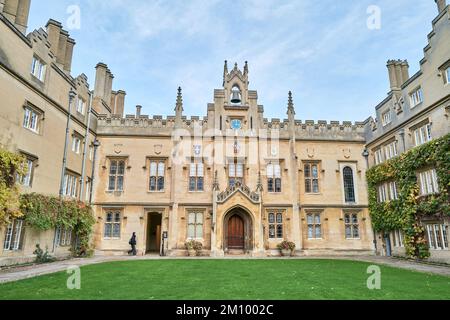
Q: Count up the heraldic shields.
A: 7